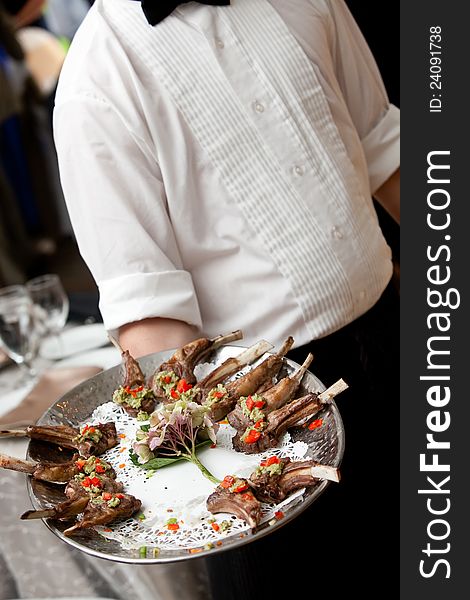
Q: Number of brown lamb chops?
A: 12